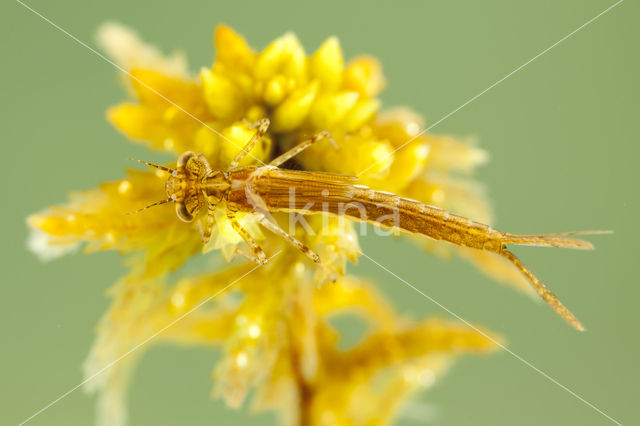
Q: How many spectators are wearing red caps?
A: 0